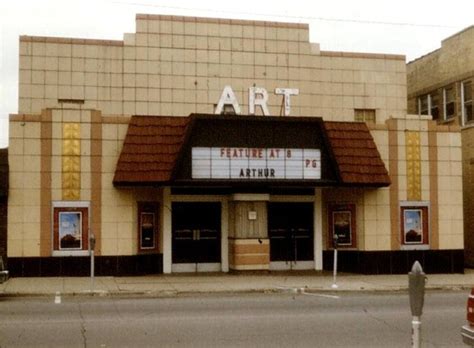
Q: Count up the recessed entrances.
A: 2